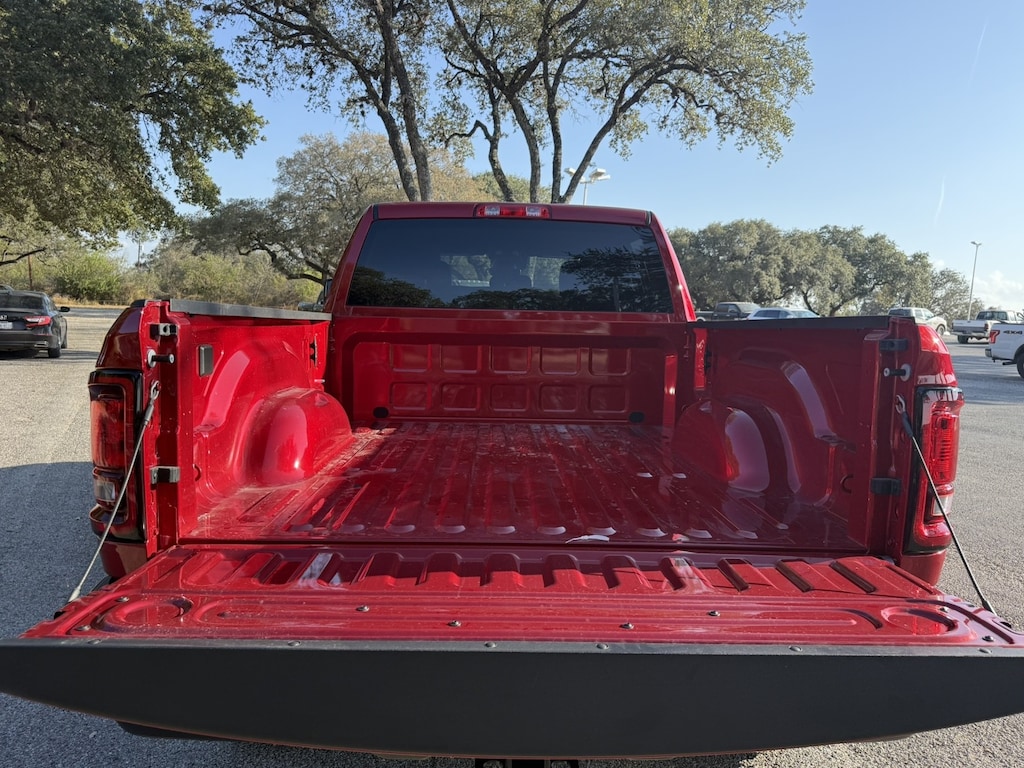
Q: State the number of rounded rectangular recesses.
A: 10